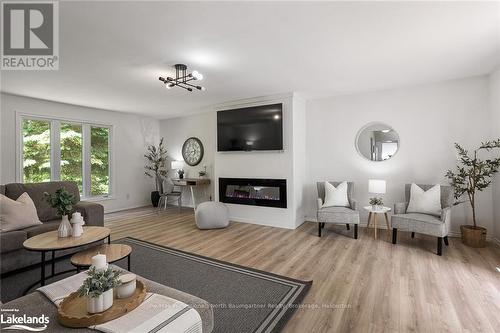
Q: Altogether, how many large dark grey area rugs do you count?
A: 1